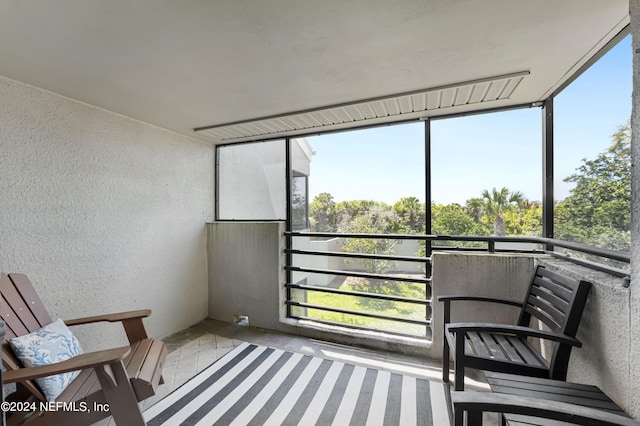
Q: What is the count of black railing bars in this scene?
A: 5